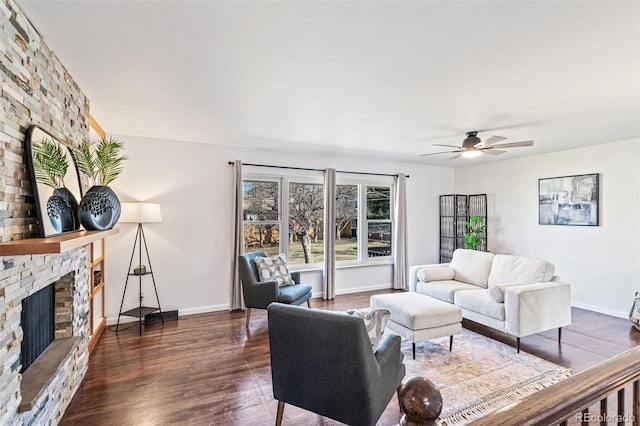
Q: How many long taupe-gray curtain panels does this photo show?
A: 3